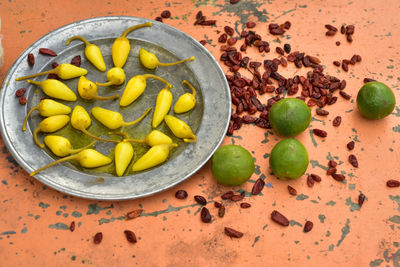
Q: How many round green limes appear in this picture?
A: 4